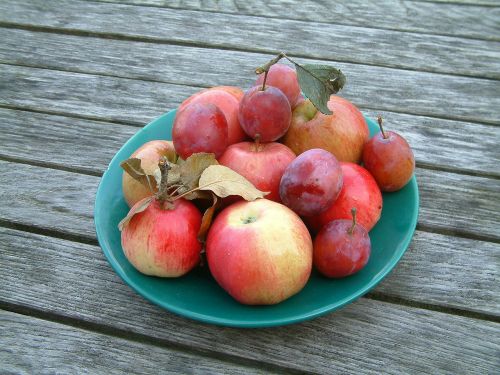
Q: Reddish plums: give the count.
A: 6